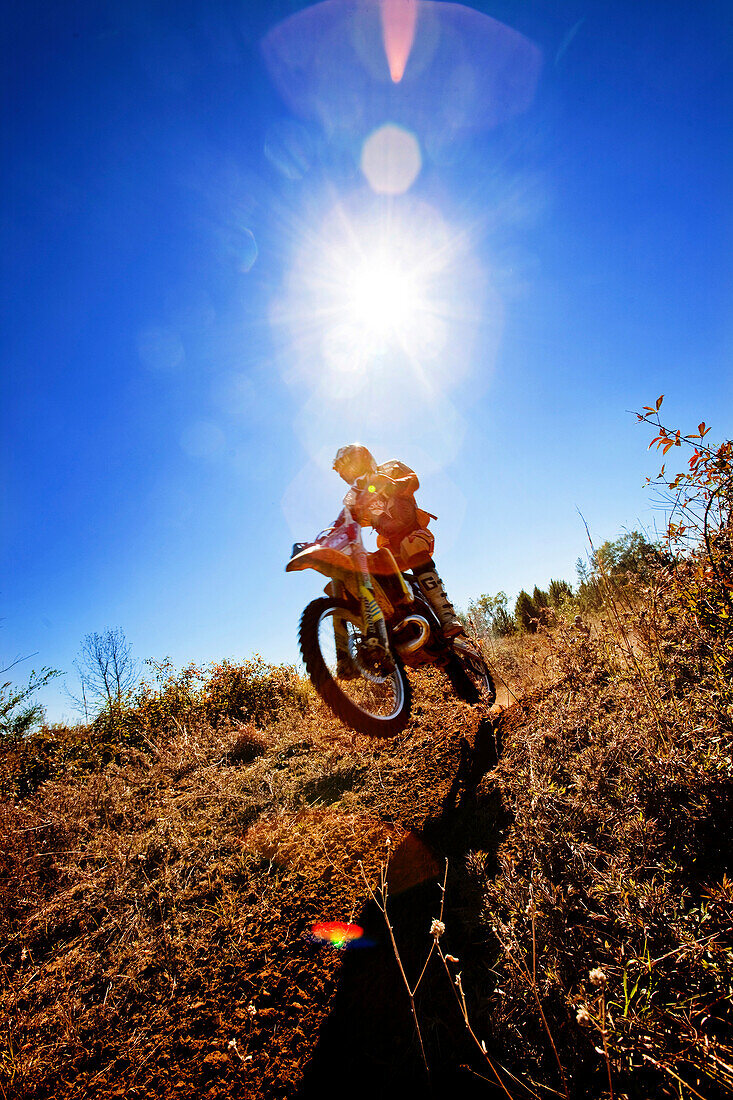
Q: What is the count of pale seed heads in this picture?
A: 3